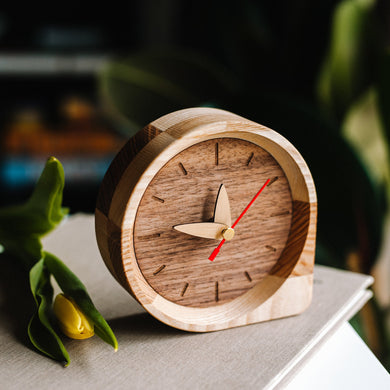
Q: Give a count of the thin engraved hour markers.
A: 12